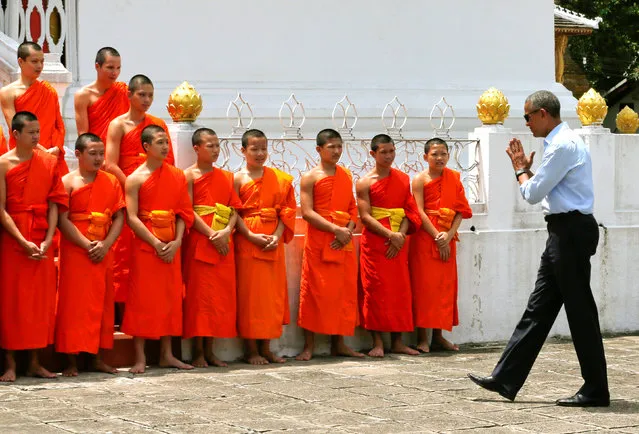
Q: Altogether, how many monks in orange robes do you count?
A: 11